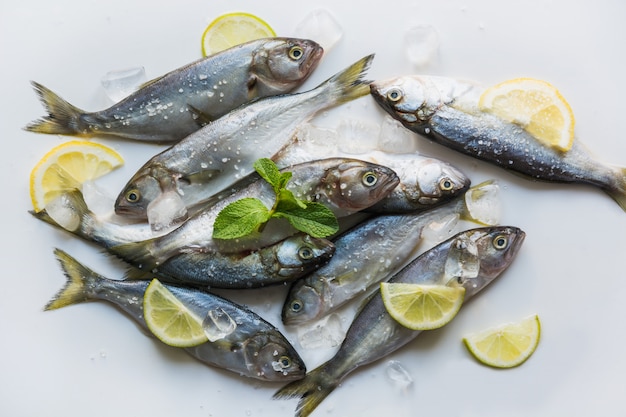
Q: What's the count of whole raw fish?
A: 9